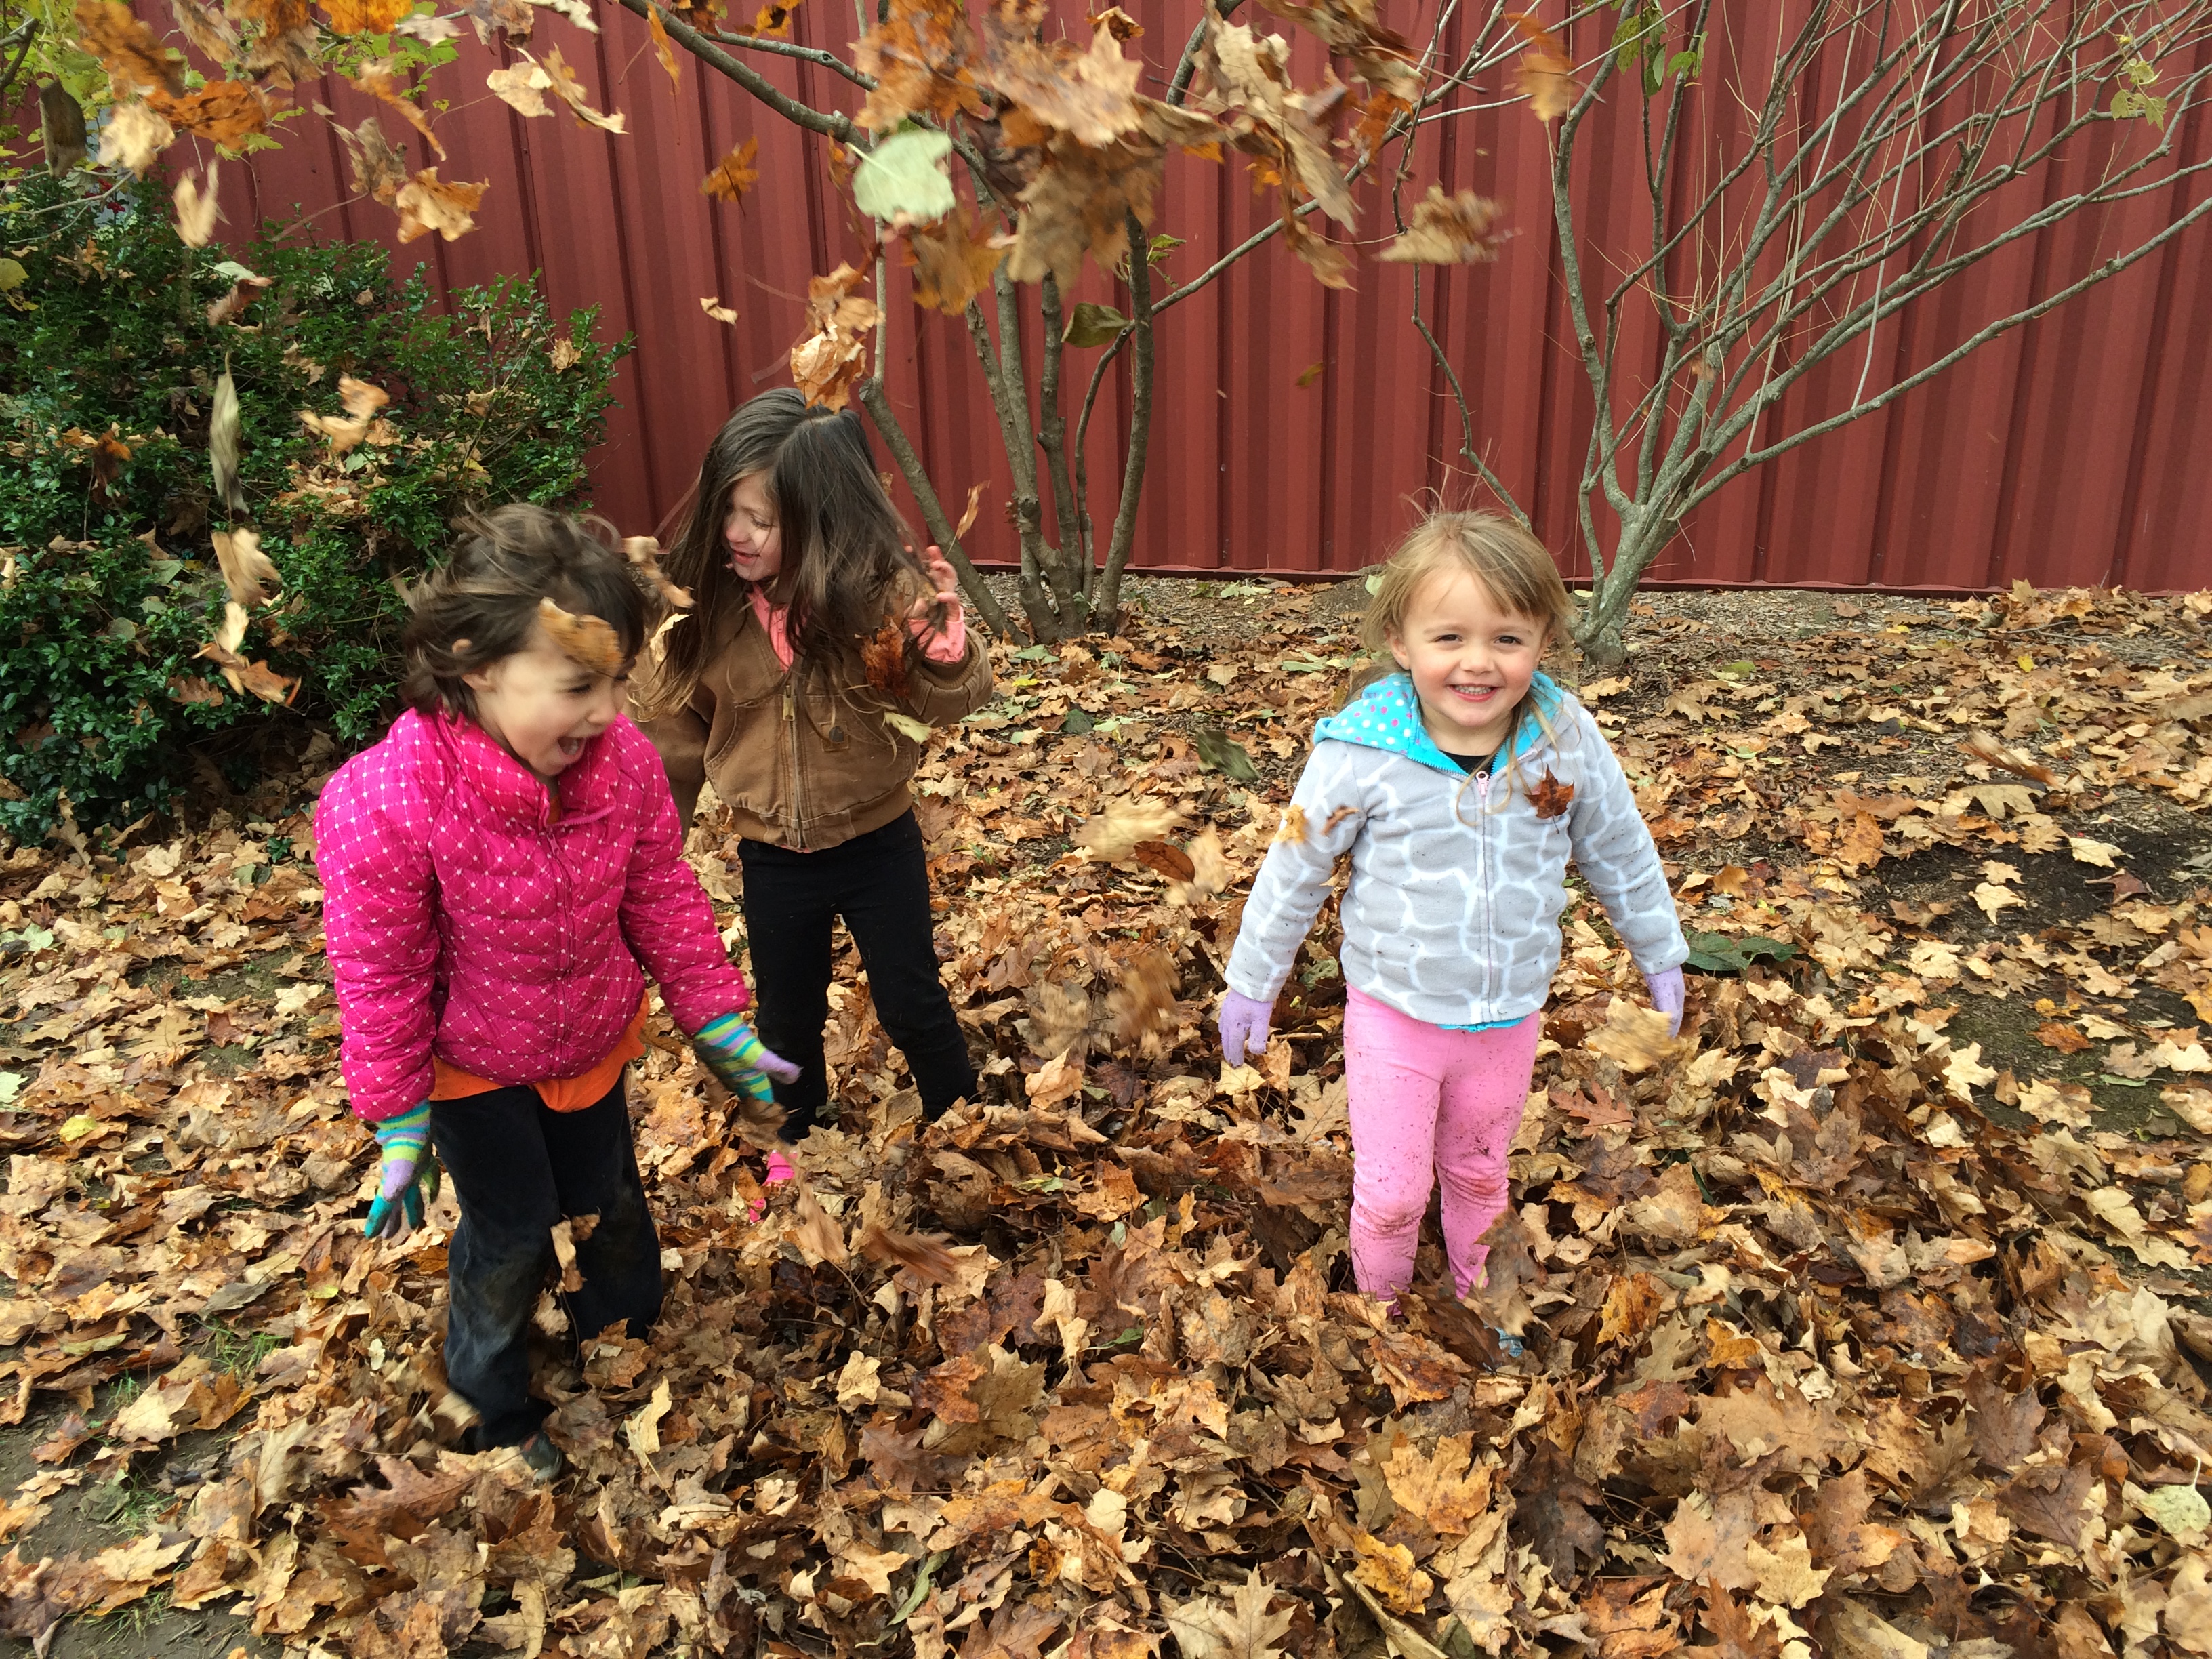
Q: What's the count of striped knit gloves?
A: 2